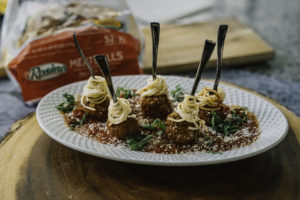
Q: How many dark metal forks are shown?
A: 5